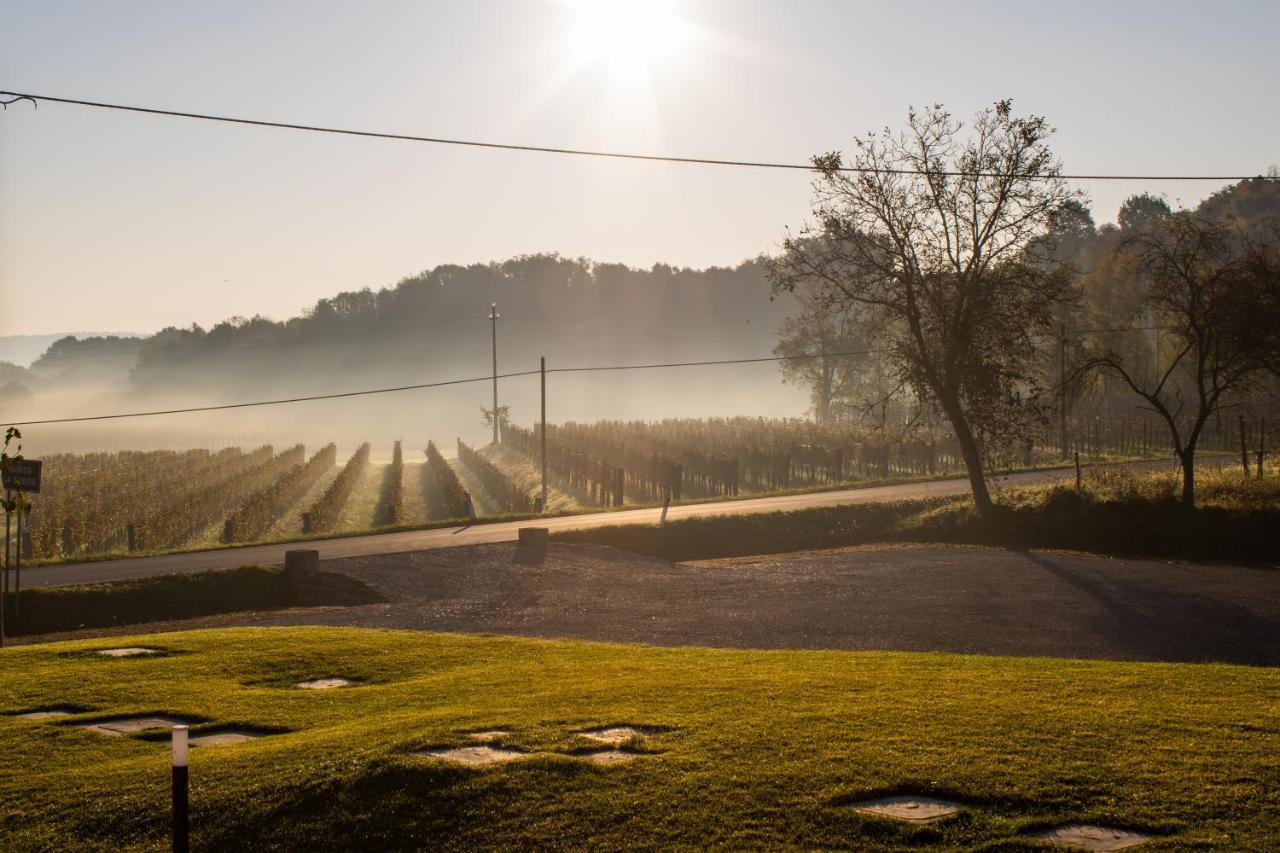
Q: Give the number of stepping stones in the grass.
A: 11